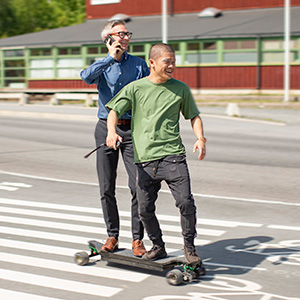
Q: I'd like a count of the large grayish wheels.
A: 2